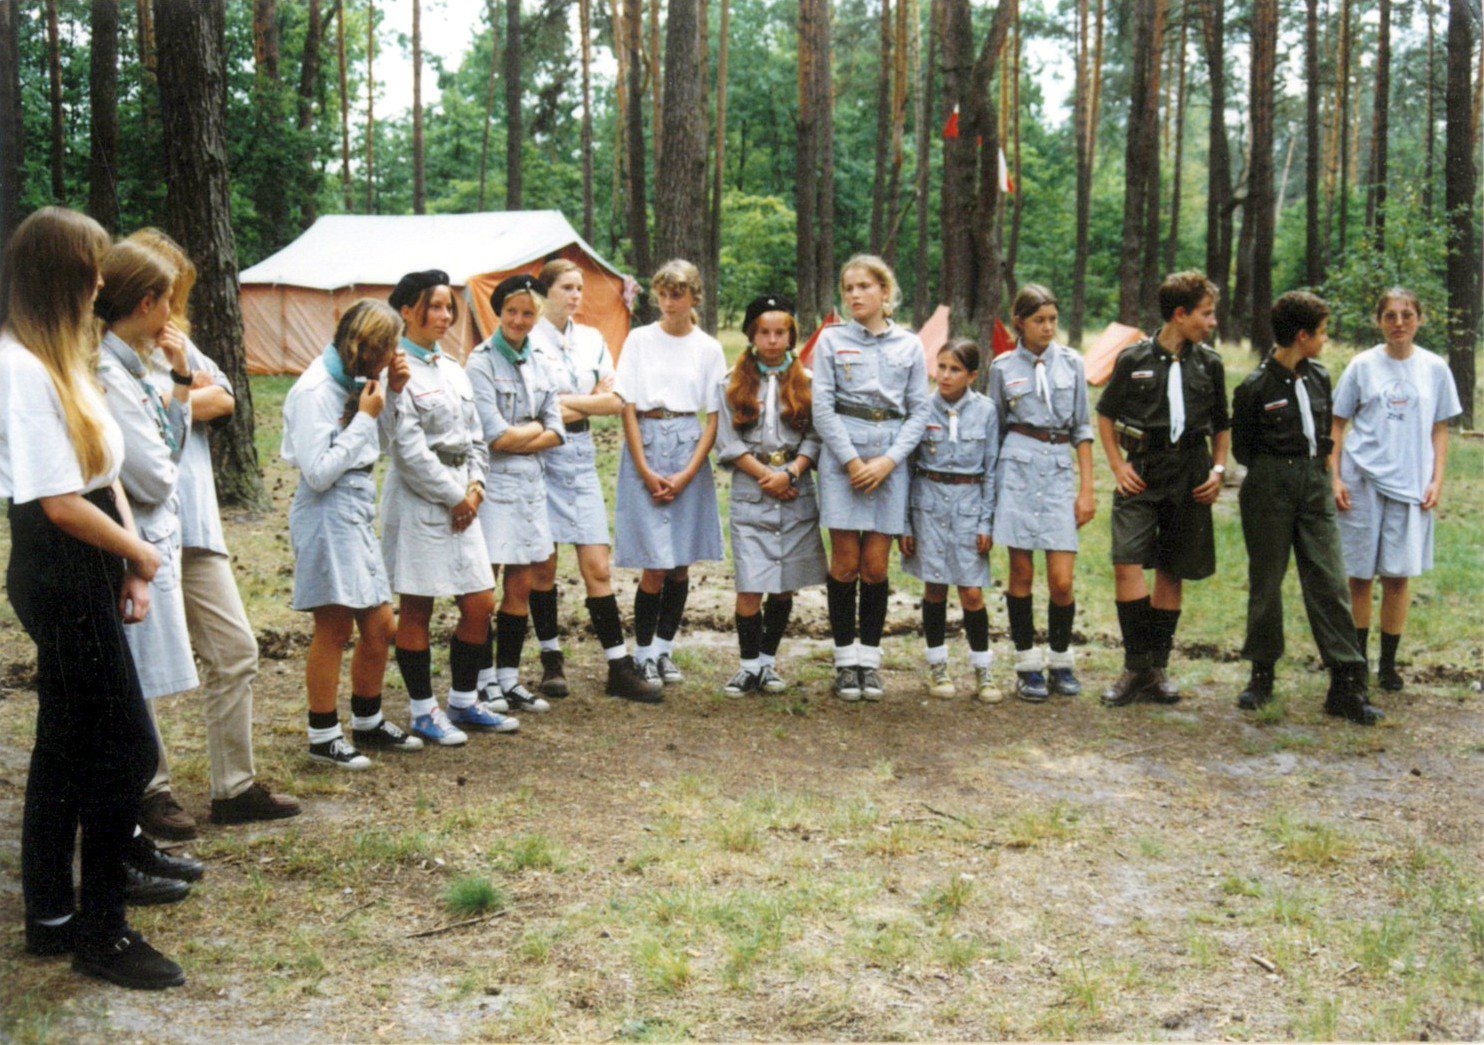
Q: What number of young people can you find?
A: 15